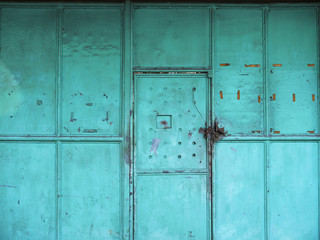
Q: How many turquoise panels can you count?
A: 11